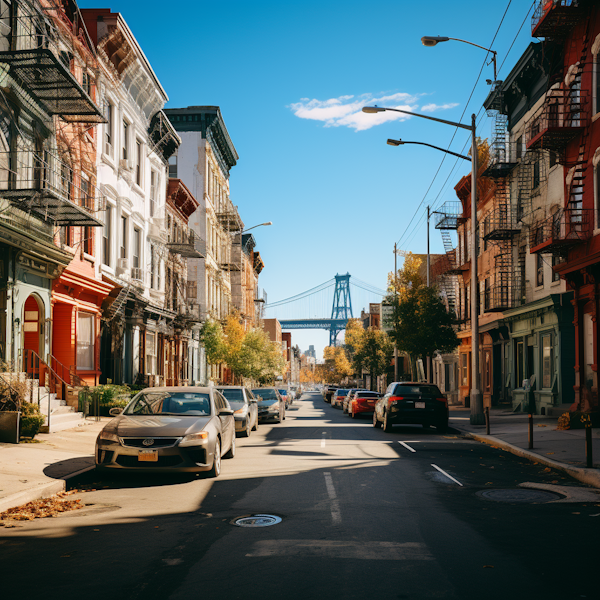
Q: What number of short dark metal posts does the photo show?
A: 3